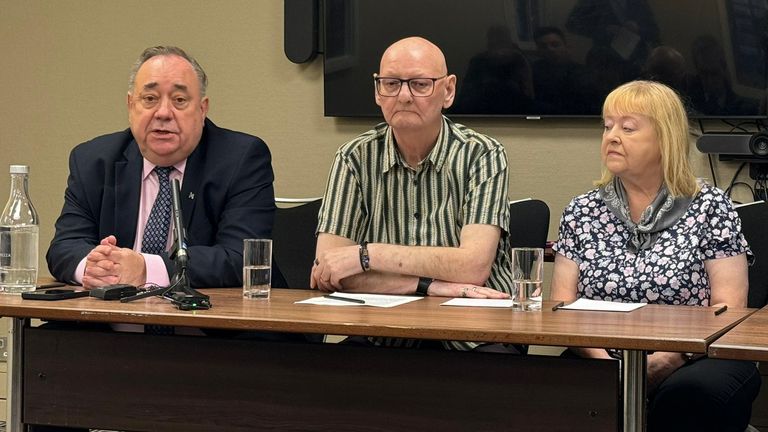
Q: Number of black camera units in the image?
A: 1